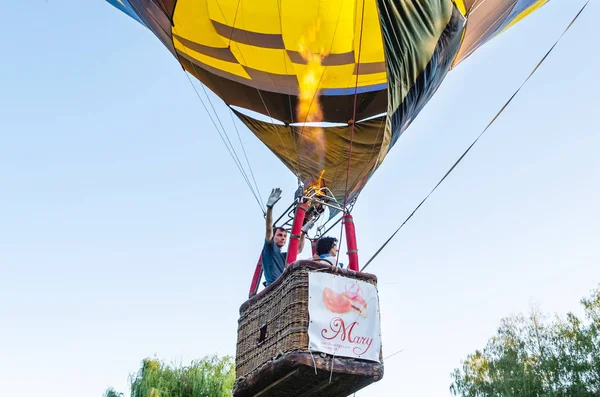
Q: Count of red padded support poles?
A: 4